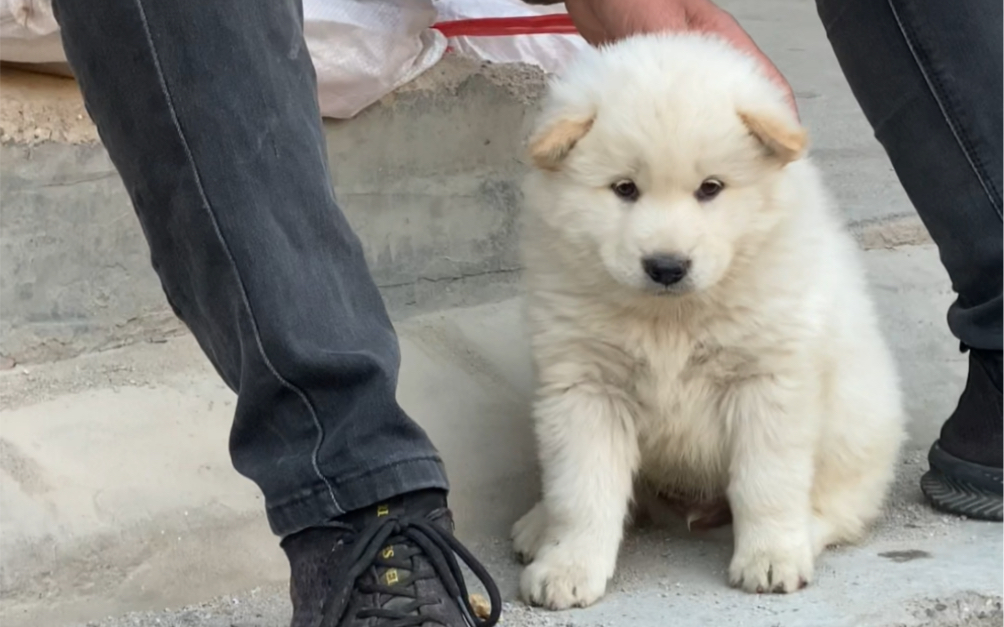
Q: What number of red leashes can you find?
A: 0